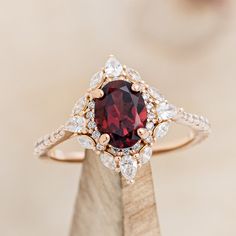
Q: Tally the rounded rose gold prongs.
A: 4